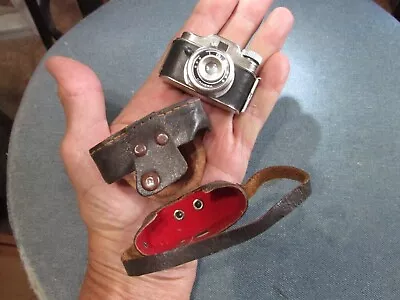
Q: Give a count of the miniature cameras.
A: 1